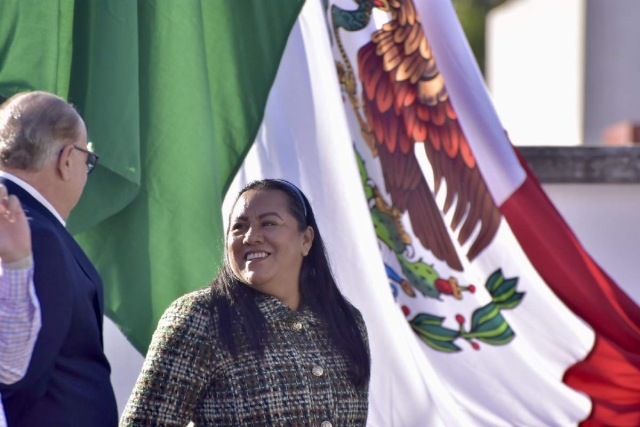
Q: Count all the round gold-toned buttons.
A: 3